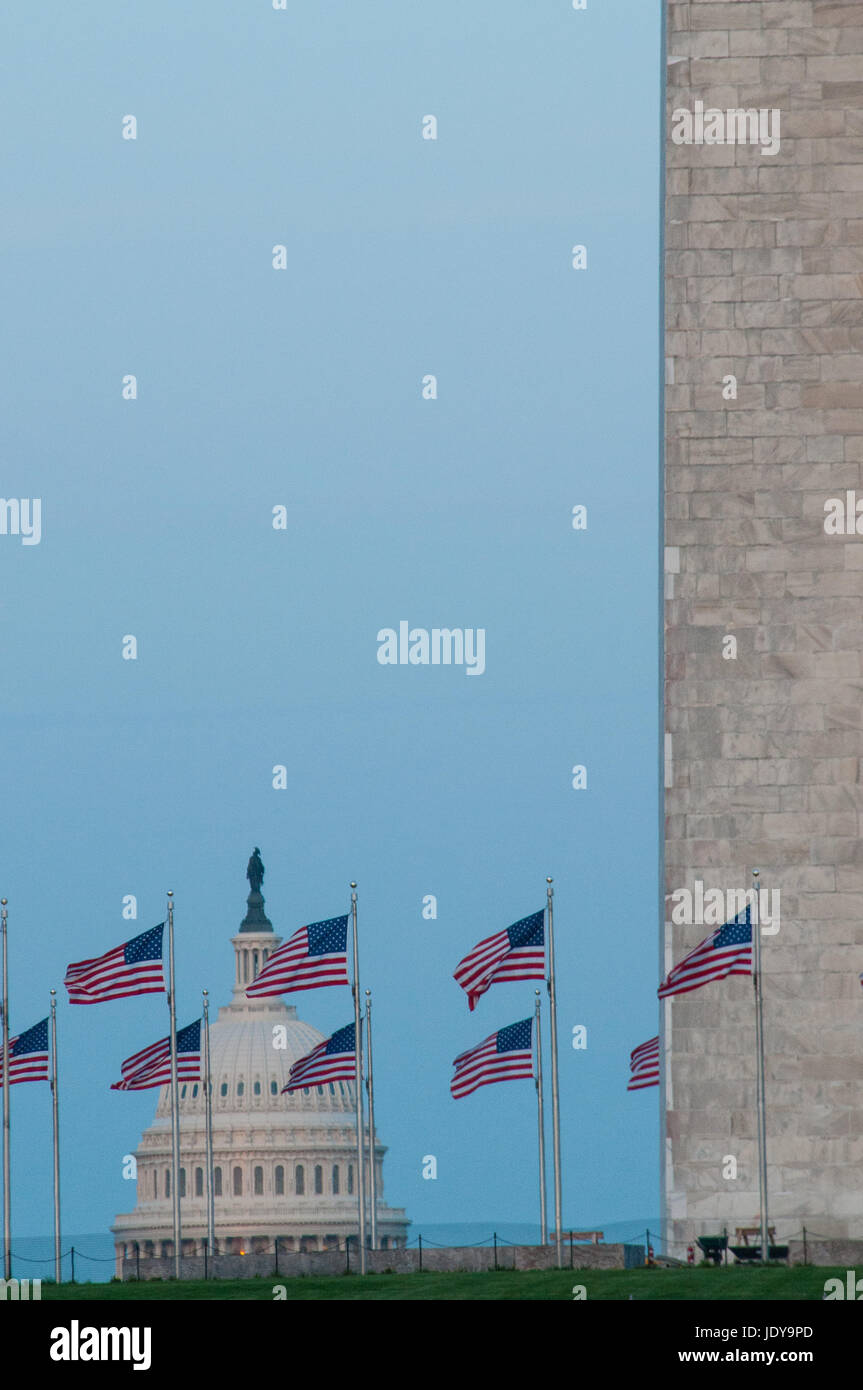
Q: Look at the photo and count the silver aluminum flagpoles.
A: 9